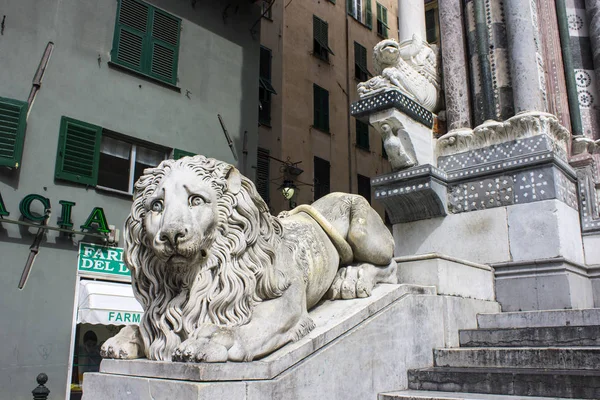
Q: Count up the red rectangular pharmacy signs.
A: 0